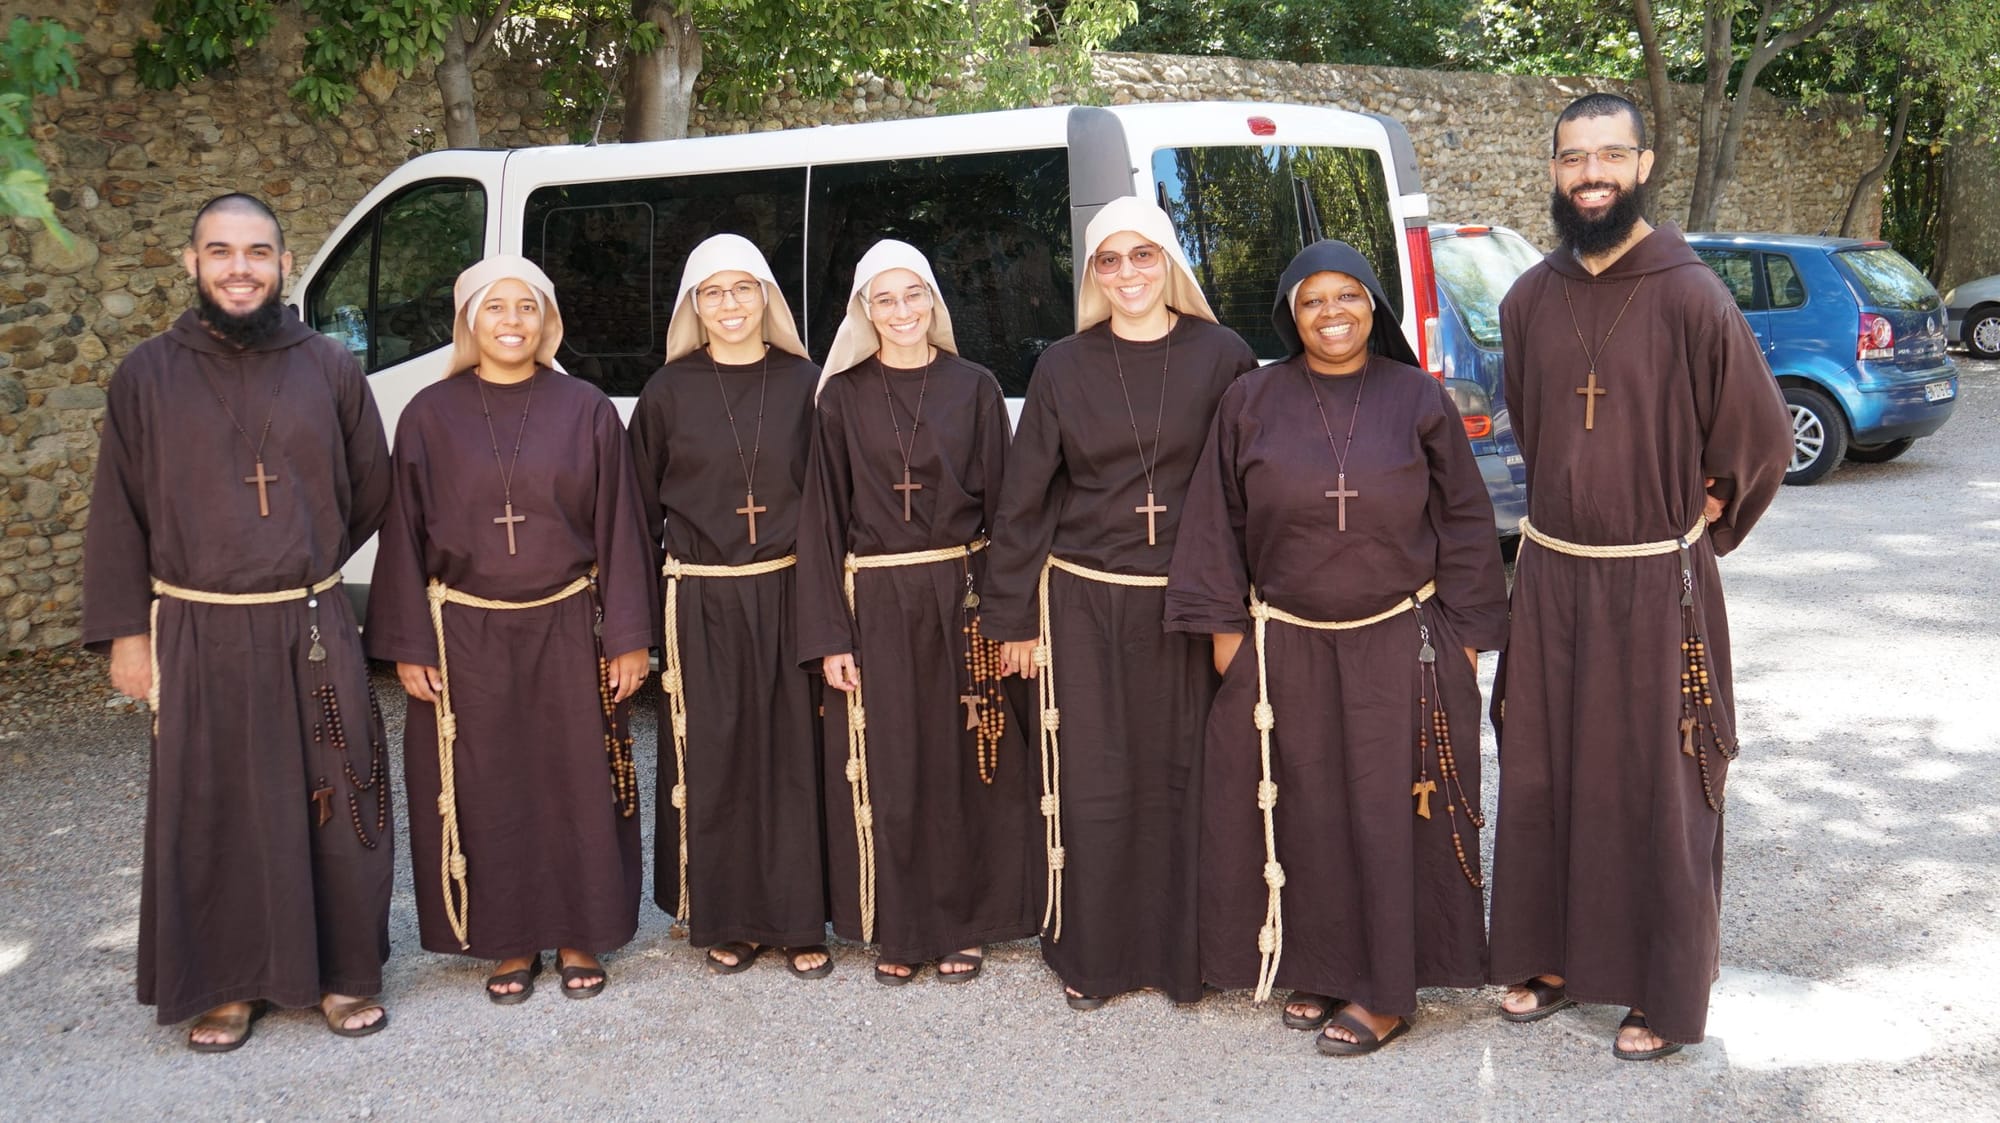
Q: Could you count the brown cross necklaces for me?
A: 7